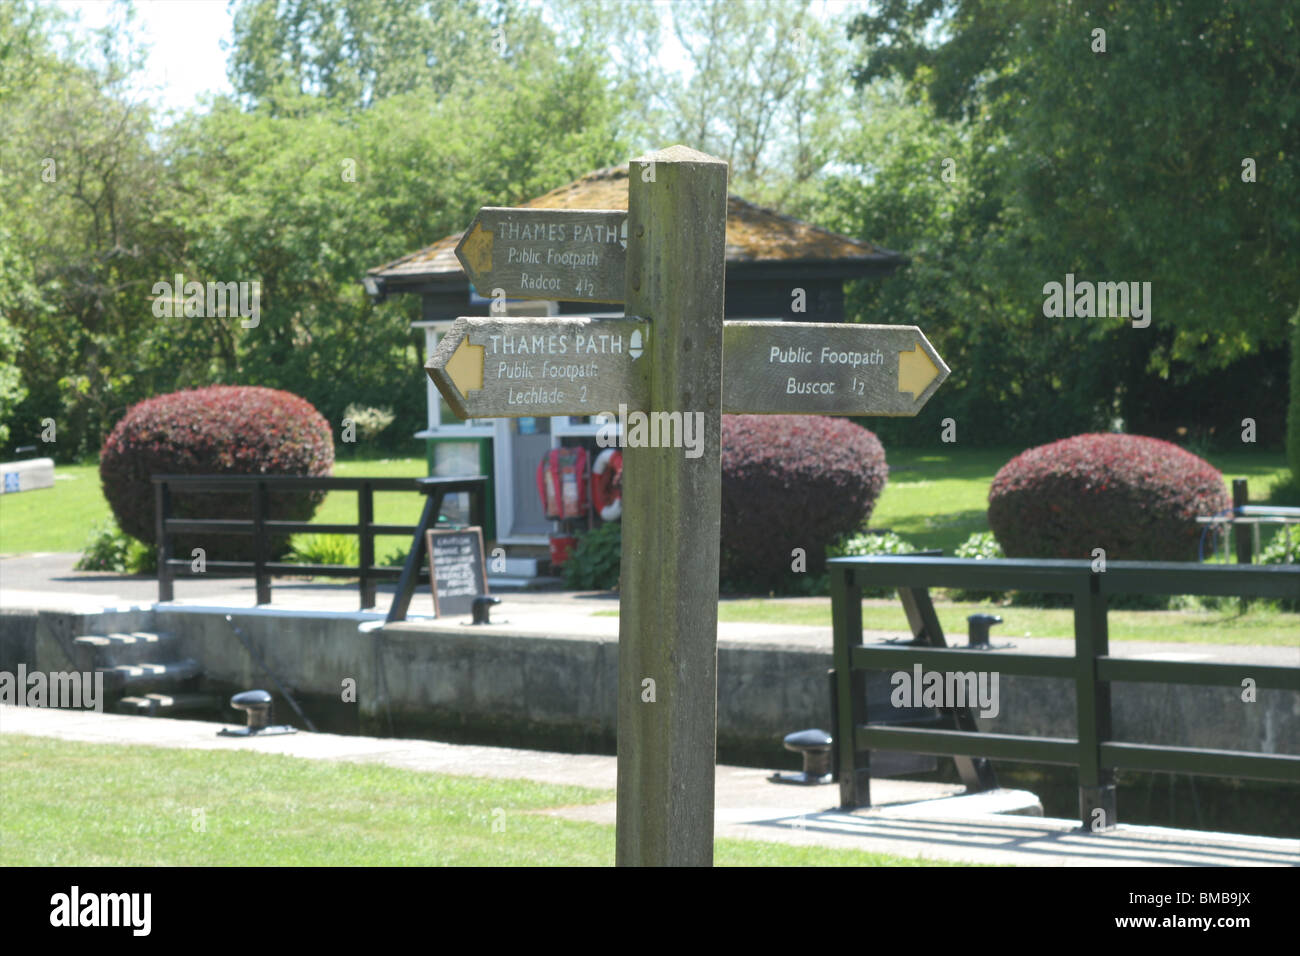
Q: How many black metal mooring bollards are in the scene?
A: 4